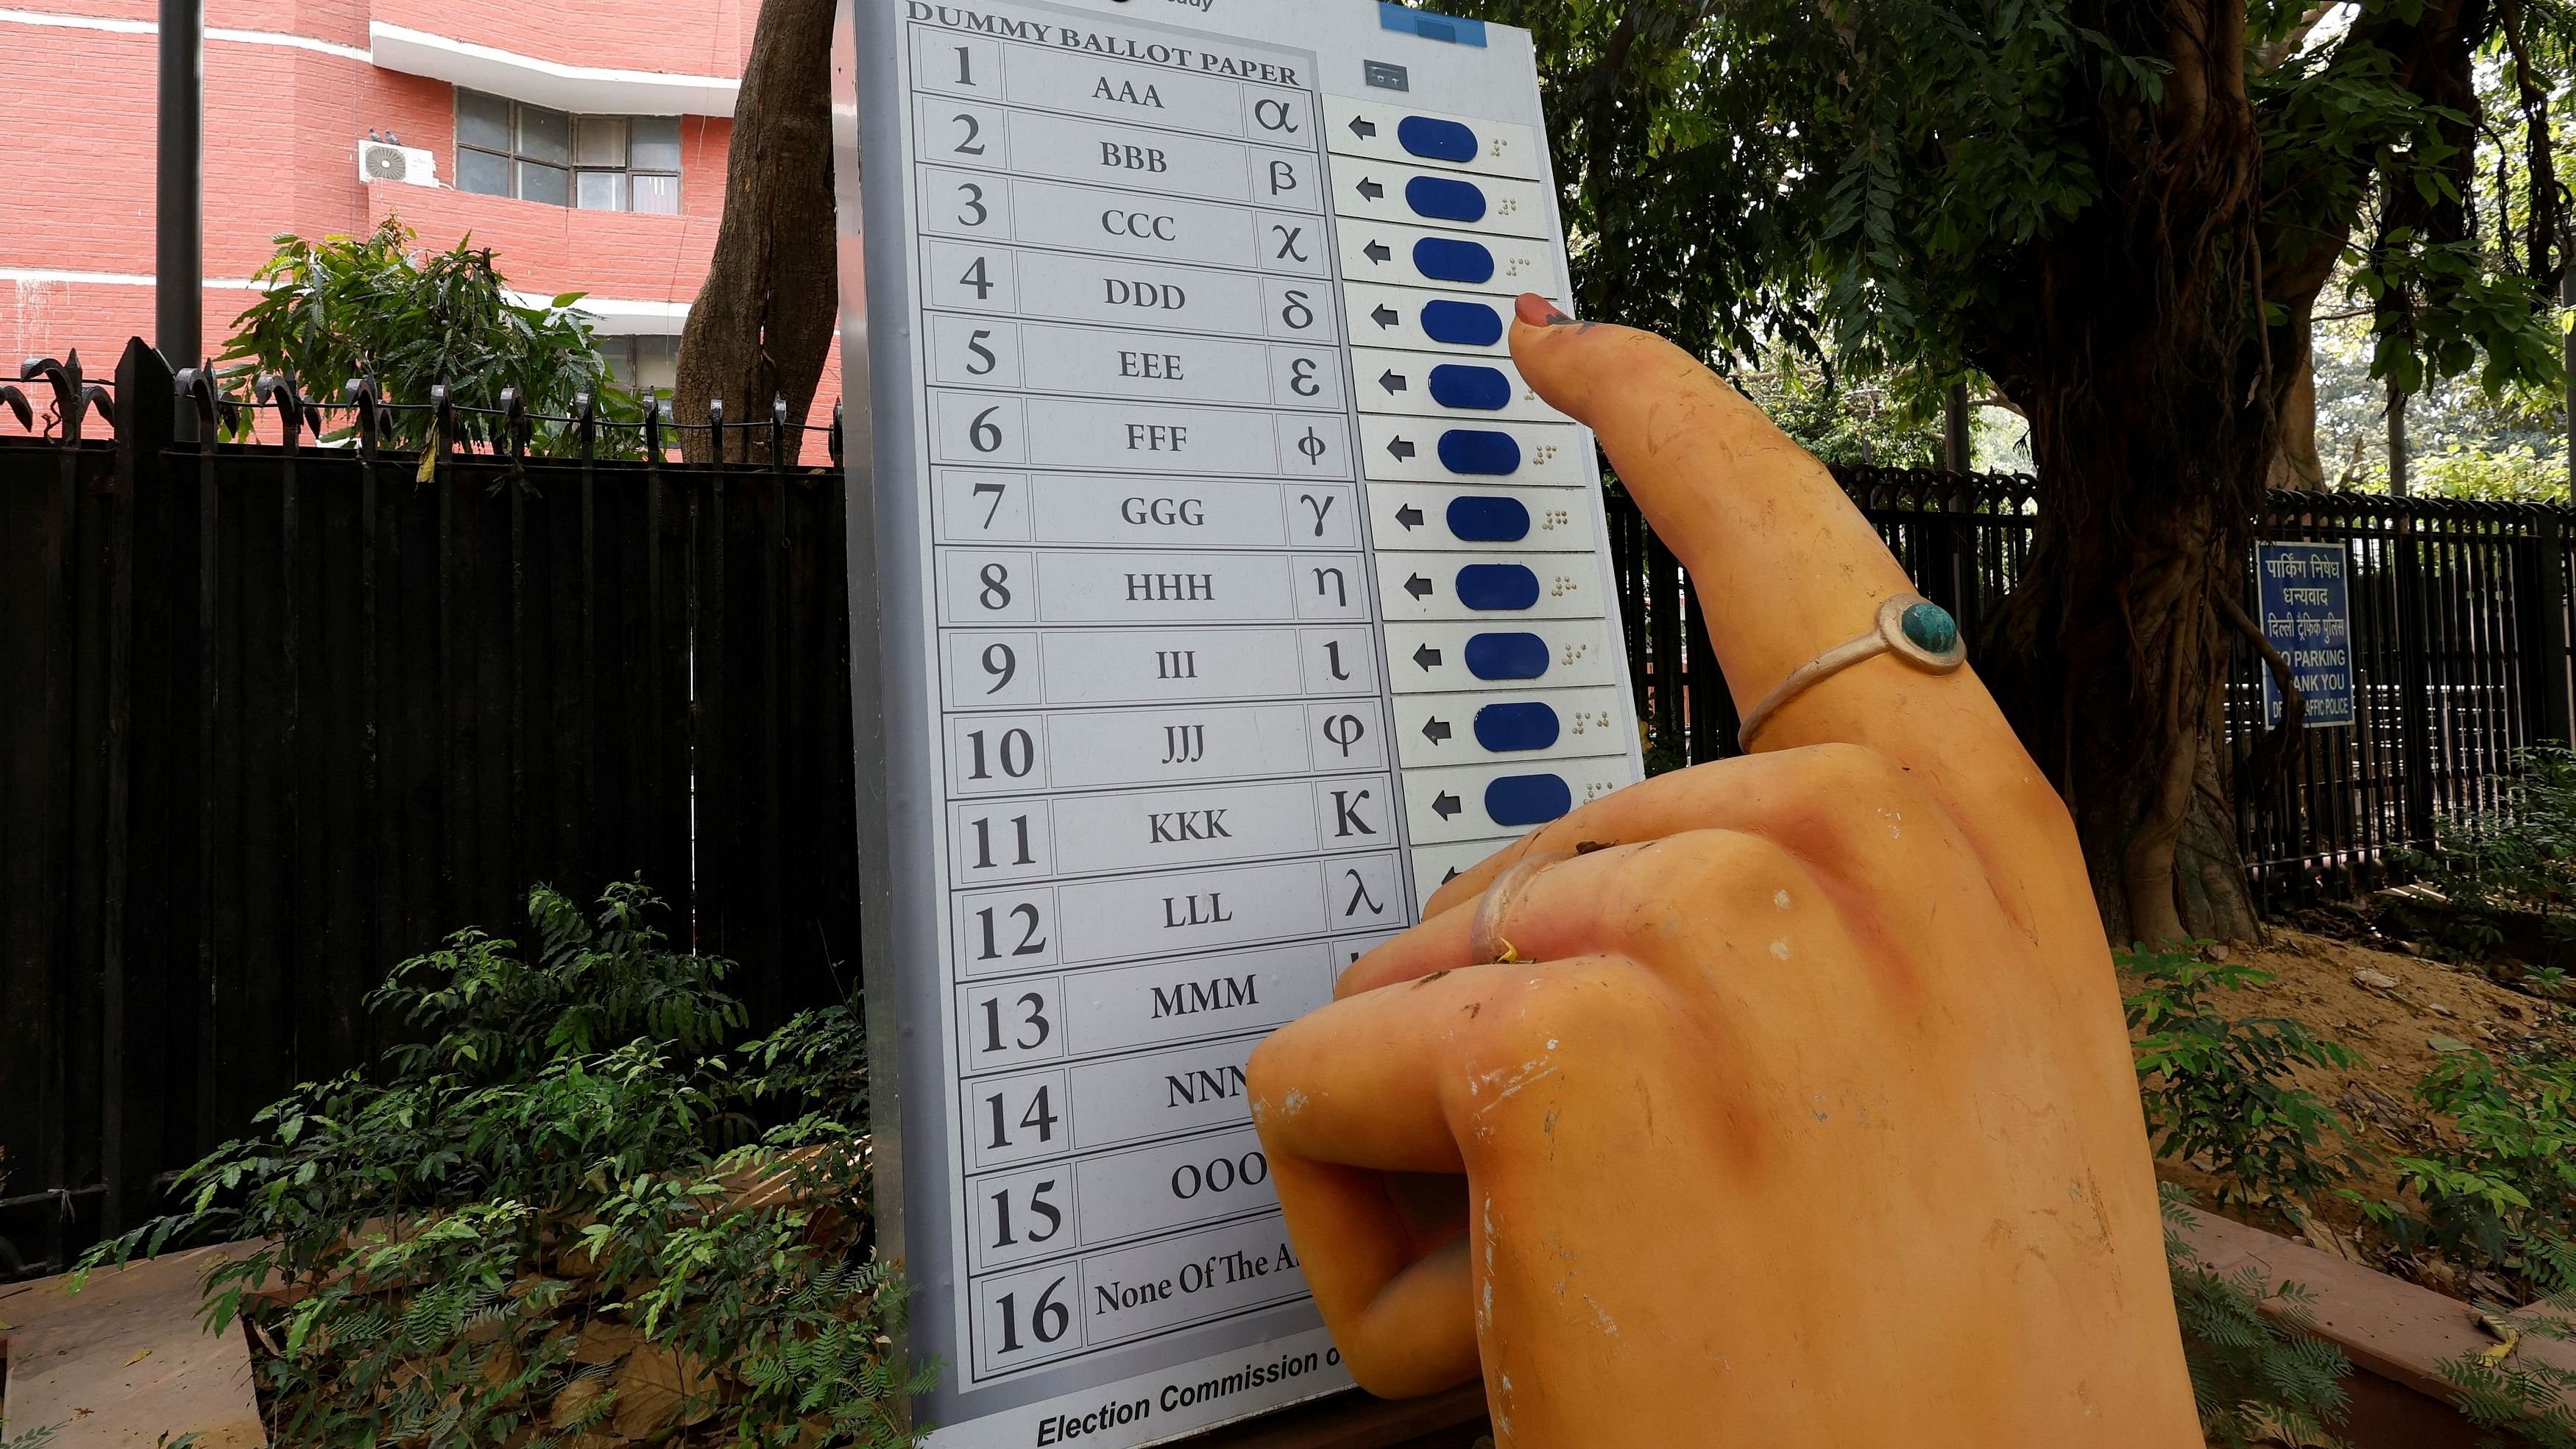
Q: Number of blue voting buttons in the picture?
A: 11